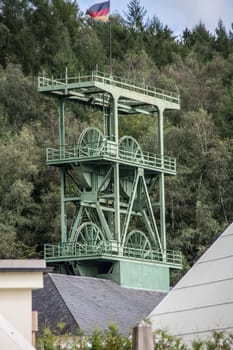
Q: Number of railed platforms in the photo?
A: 3